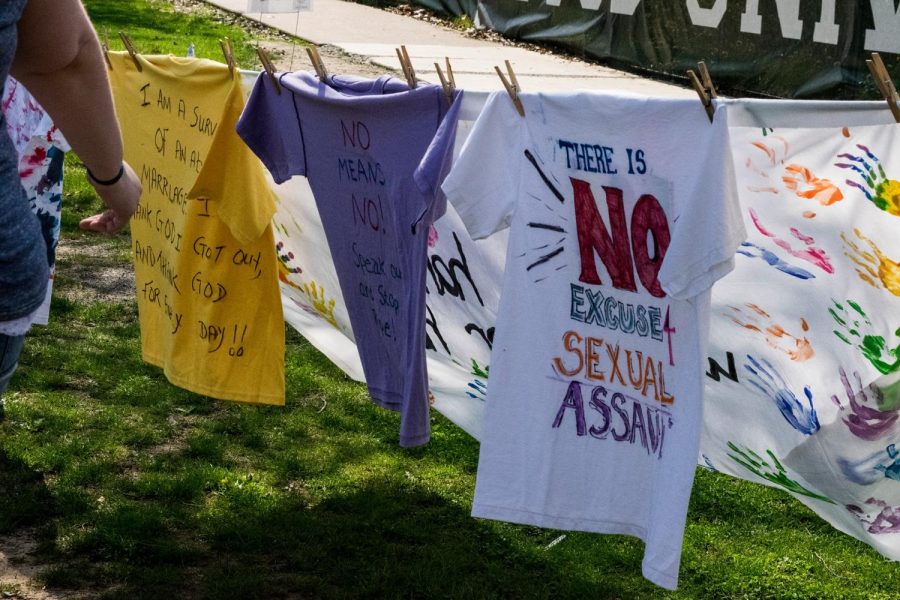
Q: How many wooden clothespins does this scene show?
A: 10